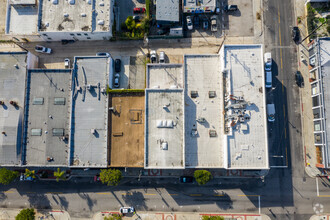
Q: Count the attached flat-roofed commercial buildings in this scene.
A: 7